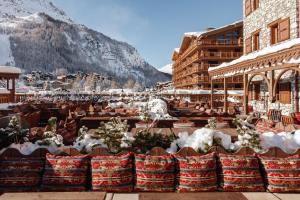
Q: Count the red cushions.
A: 7